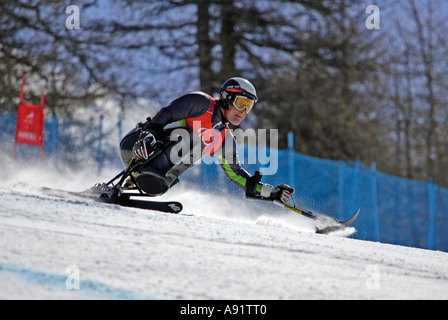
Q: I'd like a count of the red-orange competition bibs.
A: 1